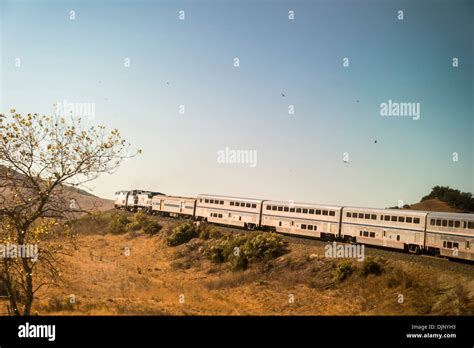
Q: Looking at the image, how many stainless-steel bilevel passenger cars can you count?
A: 4